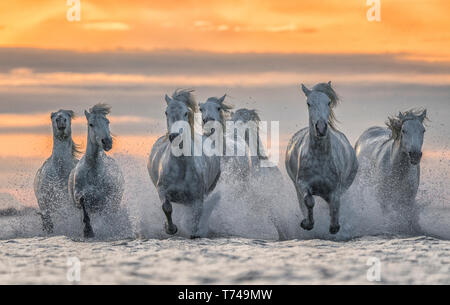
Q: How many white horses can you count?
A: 7